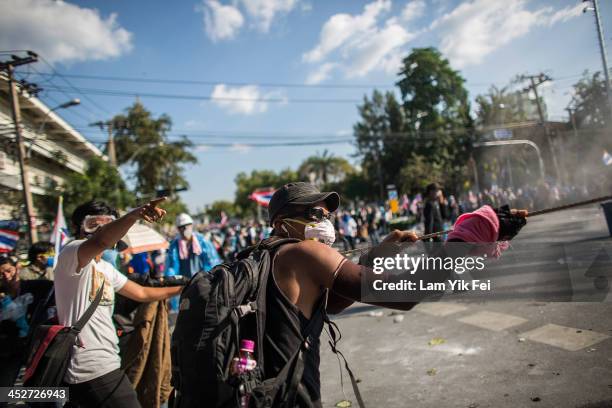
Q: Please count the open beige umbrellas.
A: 1